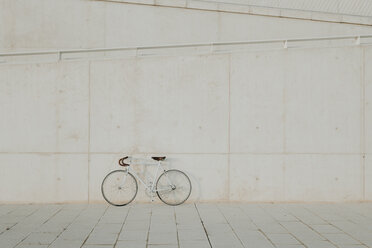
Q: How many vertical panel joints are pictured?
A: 3